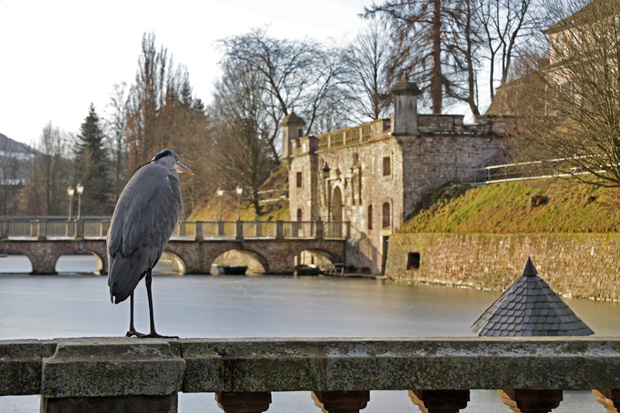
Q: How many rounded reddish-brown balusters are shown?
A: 5